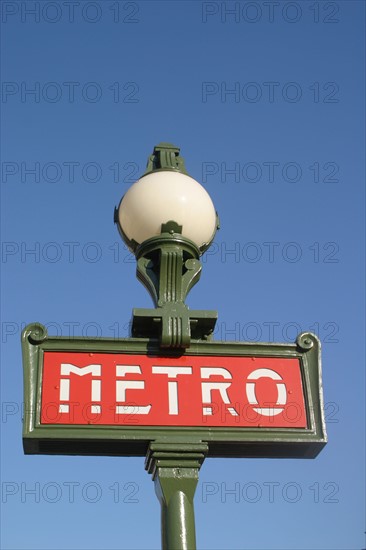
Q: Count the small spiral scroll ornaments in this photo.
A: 2